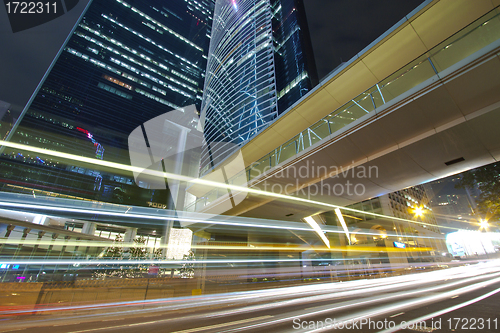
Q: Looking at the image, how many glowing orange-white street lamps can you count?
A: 2